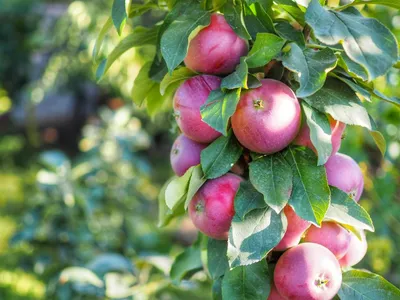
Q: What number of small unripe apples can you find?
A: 0